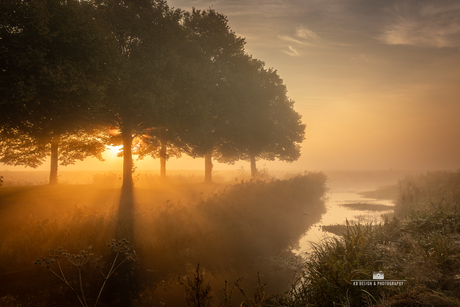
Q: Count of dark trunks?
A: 5